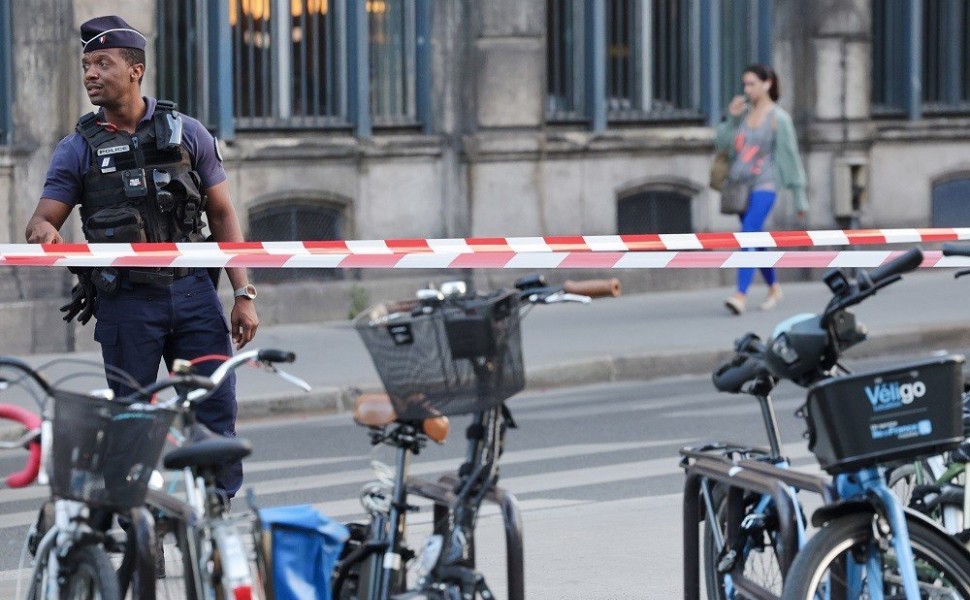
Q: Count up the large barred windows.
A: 3